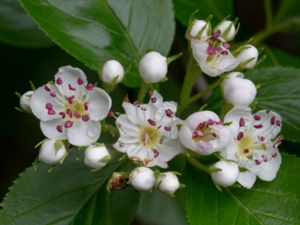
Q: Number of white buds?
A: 12